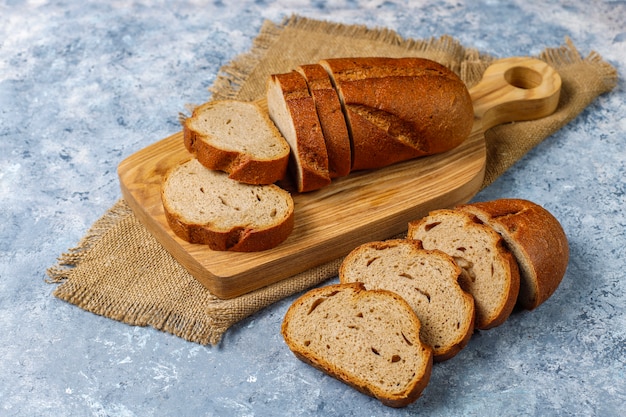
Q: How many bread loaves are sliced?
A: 2